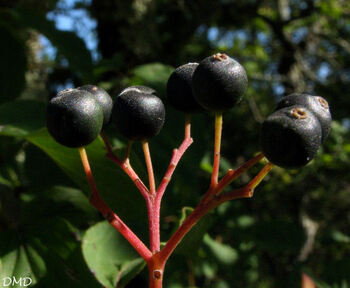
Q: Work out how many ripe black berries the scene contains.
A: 7